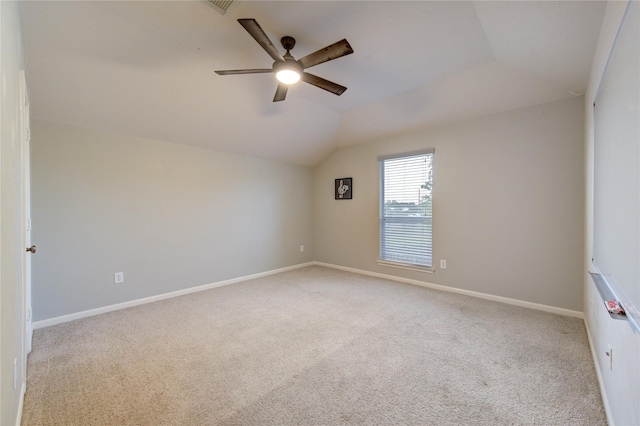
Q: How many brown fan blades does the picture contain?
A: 5